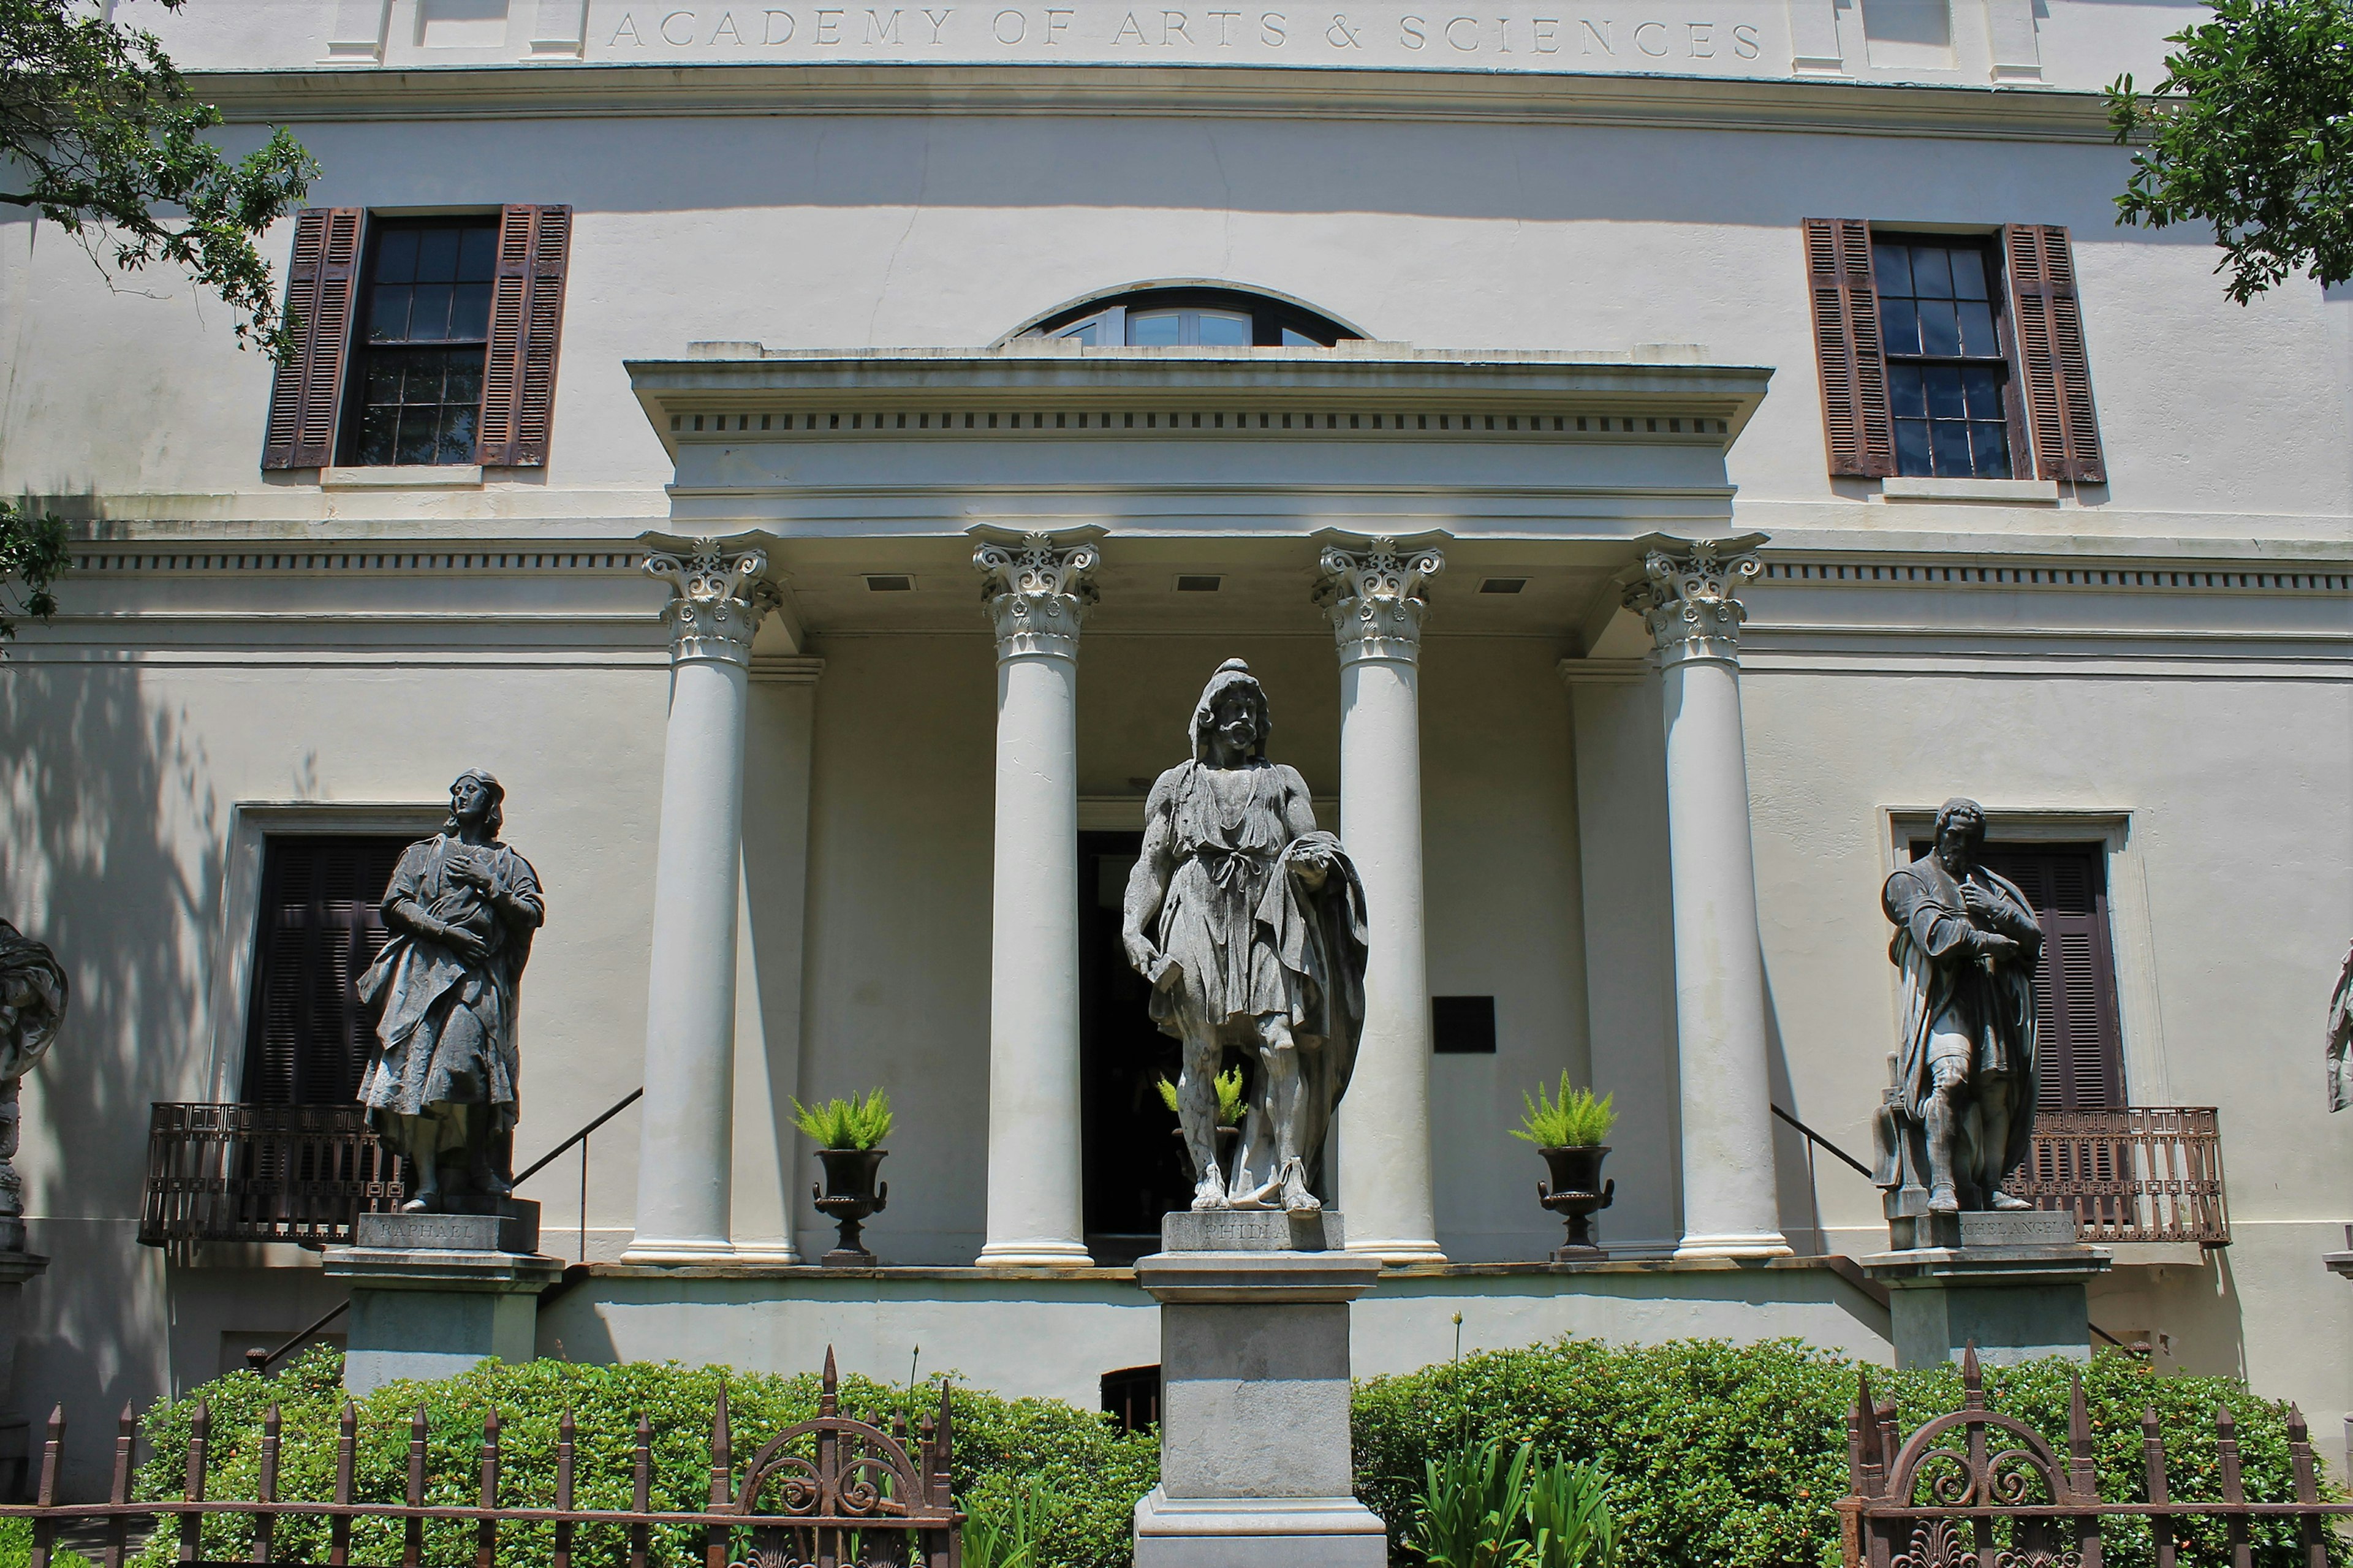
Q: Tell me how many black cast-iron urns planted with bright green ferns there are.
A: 3